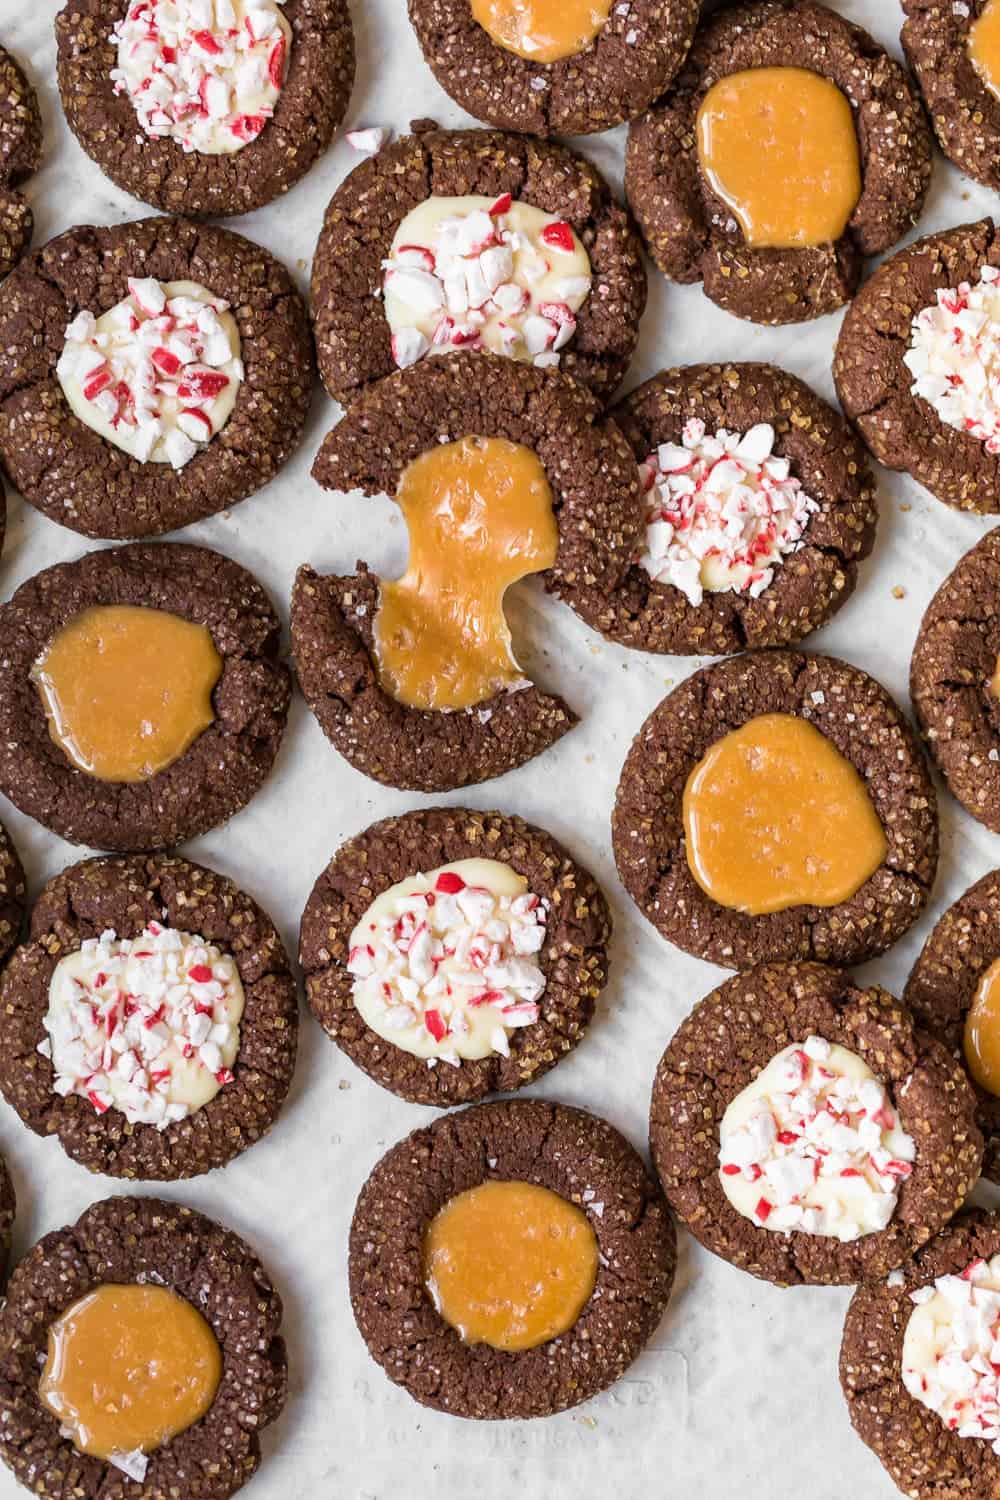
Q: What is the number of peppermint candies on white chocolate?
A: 9